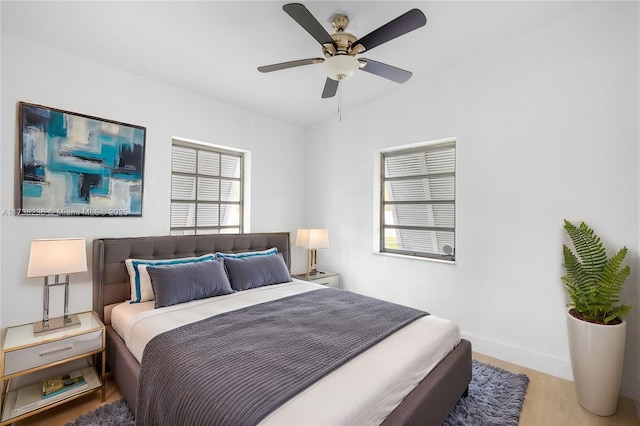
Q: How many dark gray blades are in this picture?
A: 5